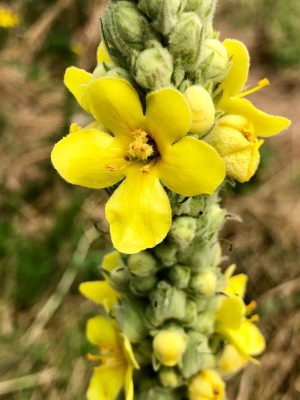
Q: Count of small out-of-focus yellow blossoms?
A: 2